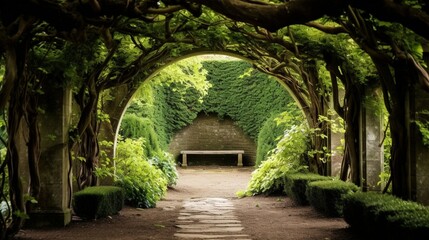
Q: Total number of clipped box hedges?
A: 4